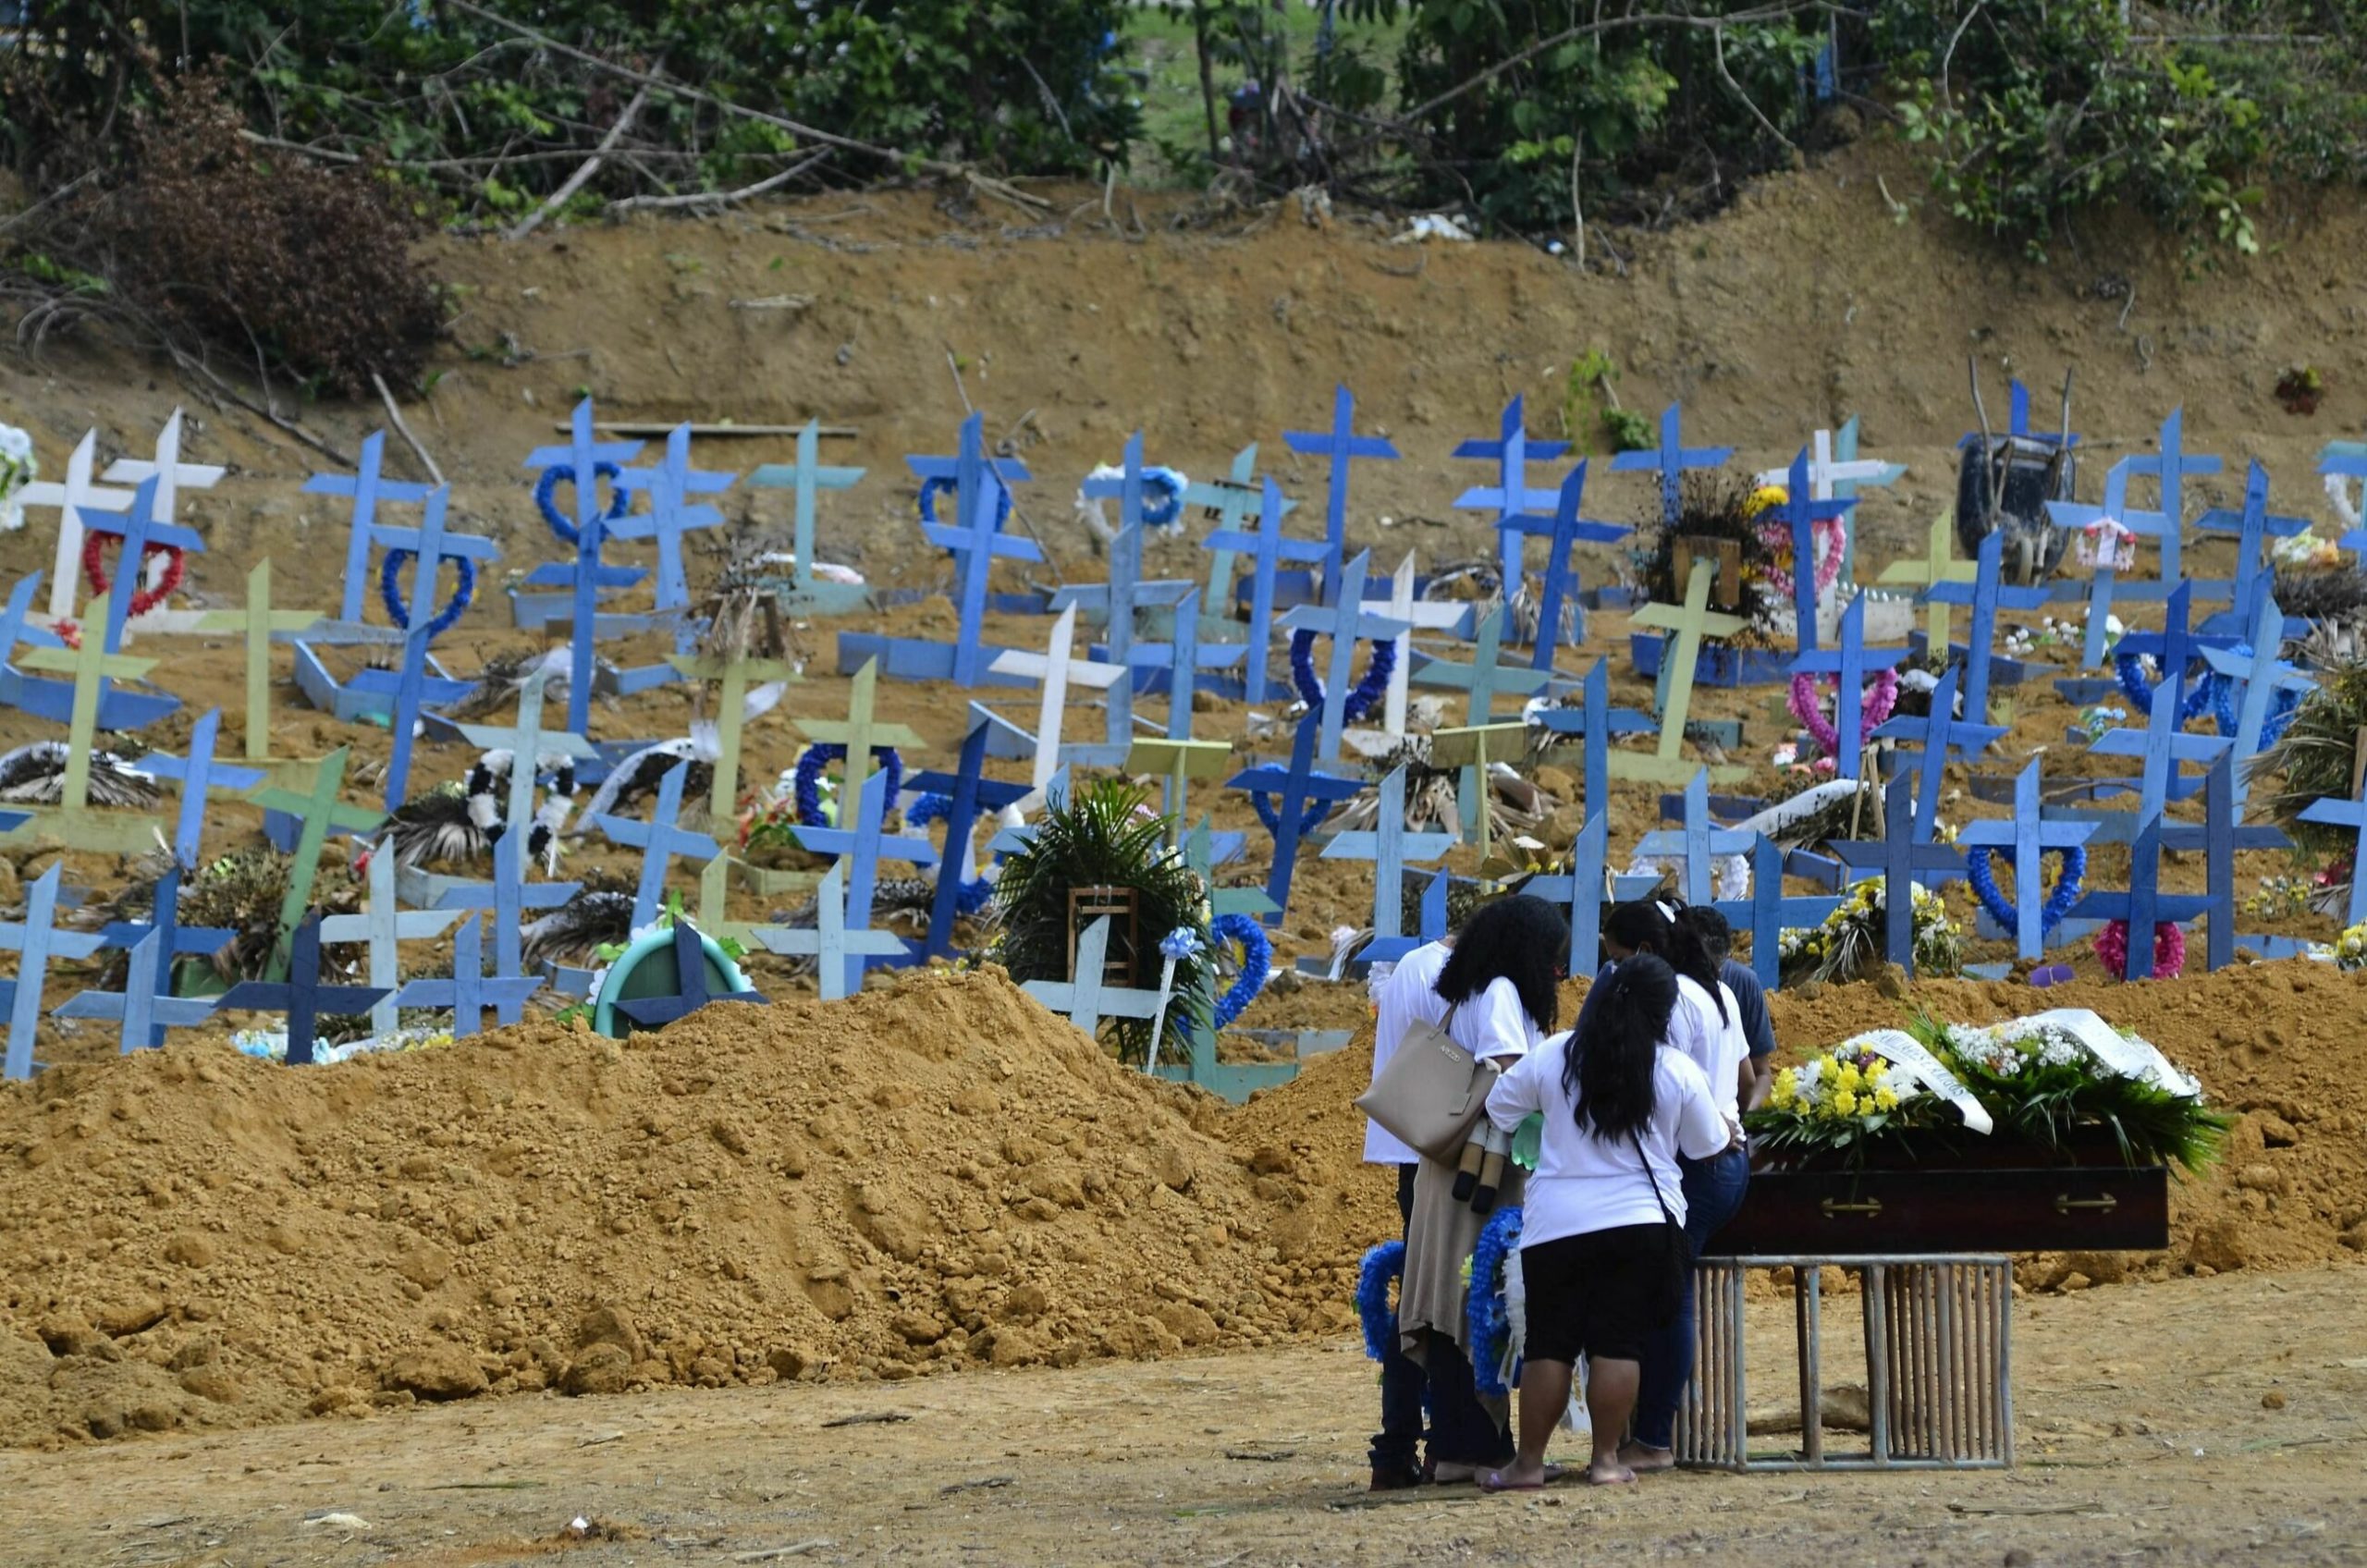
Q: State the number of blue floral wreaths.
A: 14